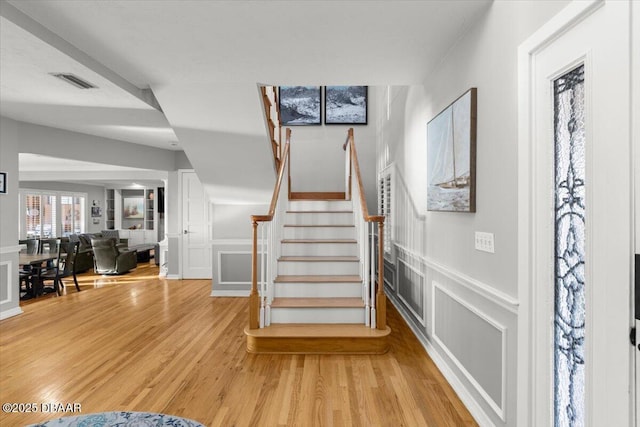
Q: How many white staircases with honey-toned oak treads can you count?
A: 1